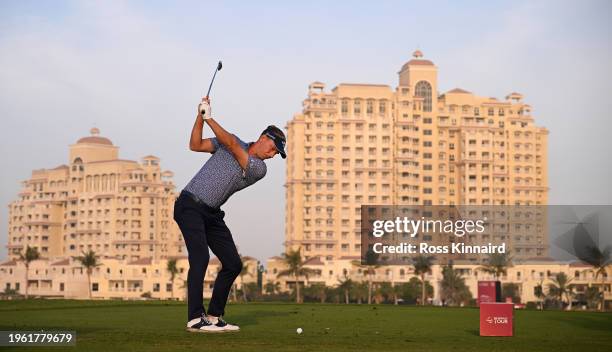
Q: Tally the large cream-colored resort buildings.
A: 2